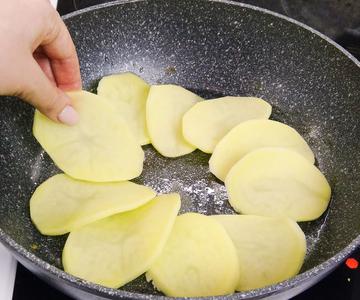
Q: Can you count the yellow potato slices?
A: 10